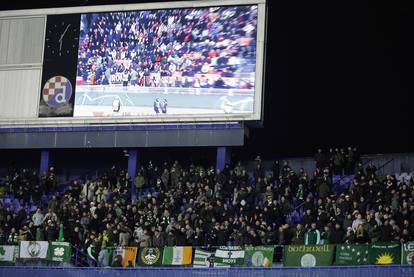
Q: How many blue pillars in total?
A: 3